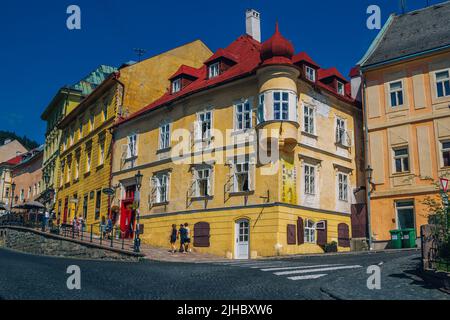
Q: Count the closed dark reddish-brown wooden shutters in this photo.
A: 3